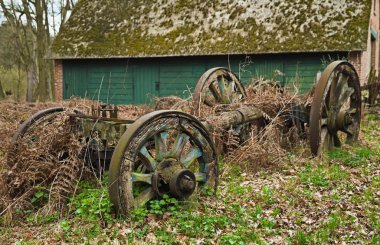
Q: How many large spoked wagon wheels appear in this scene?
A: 4